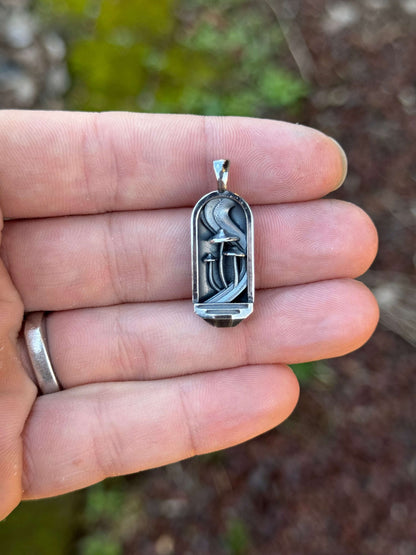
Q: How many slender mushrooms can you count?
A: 3